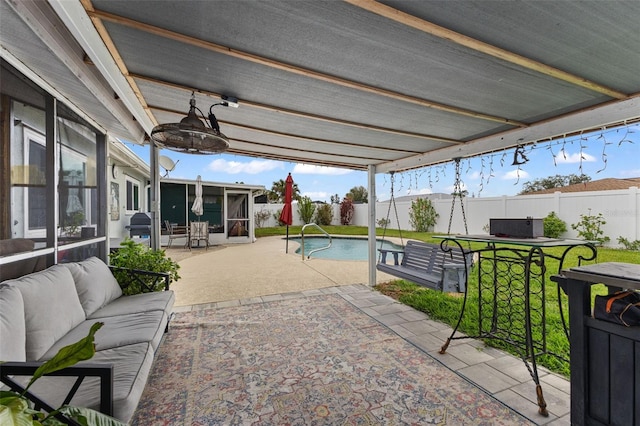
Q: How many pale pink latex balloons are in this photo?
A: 0